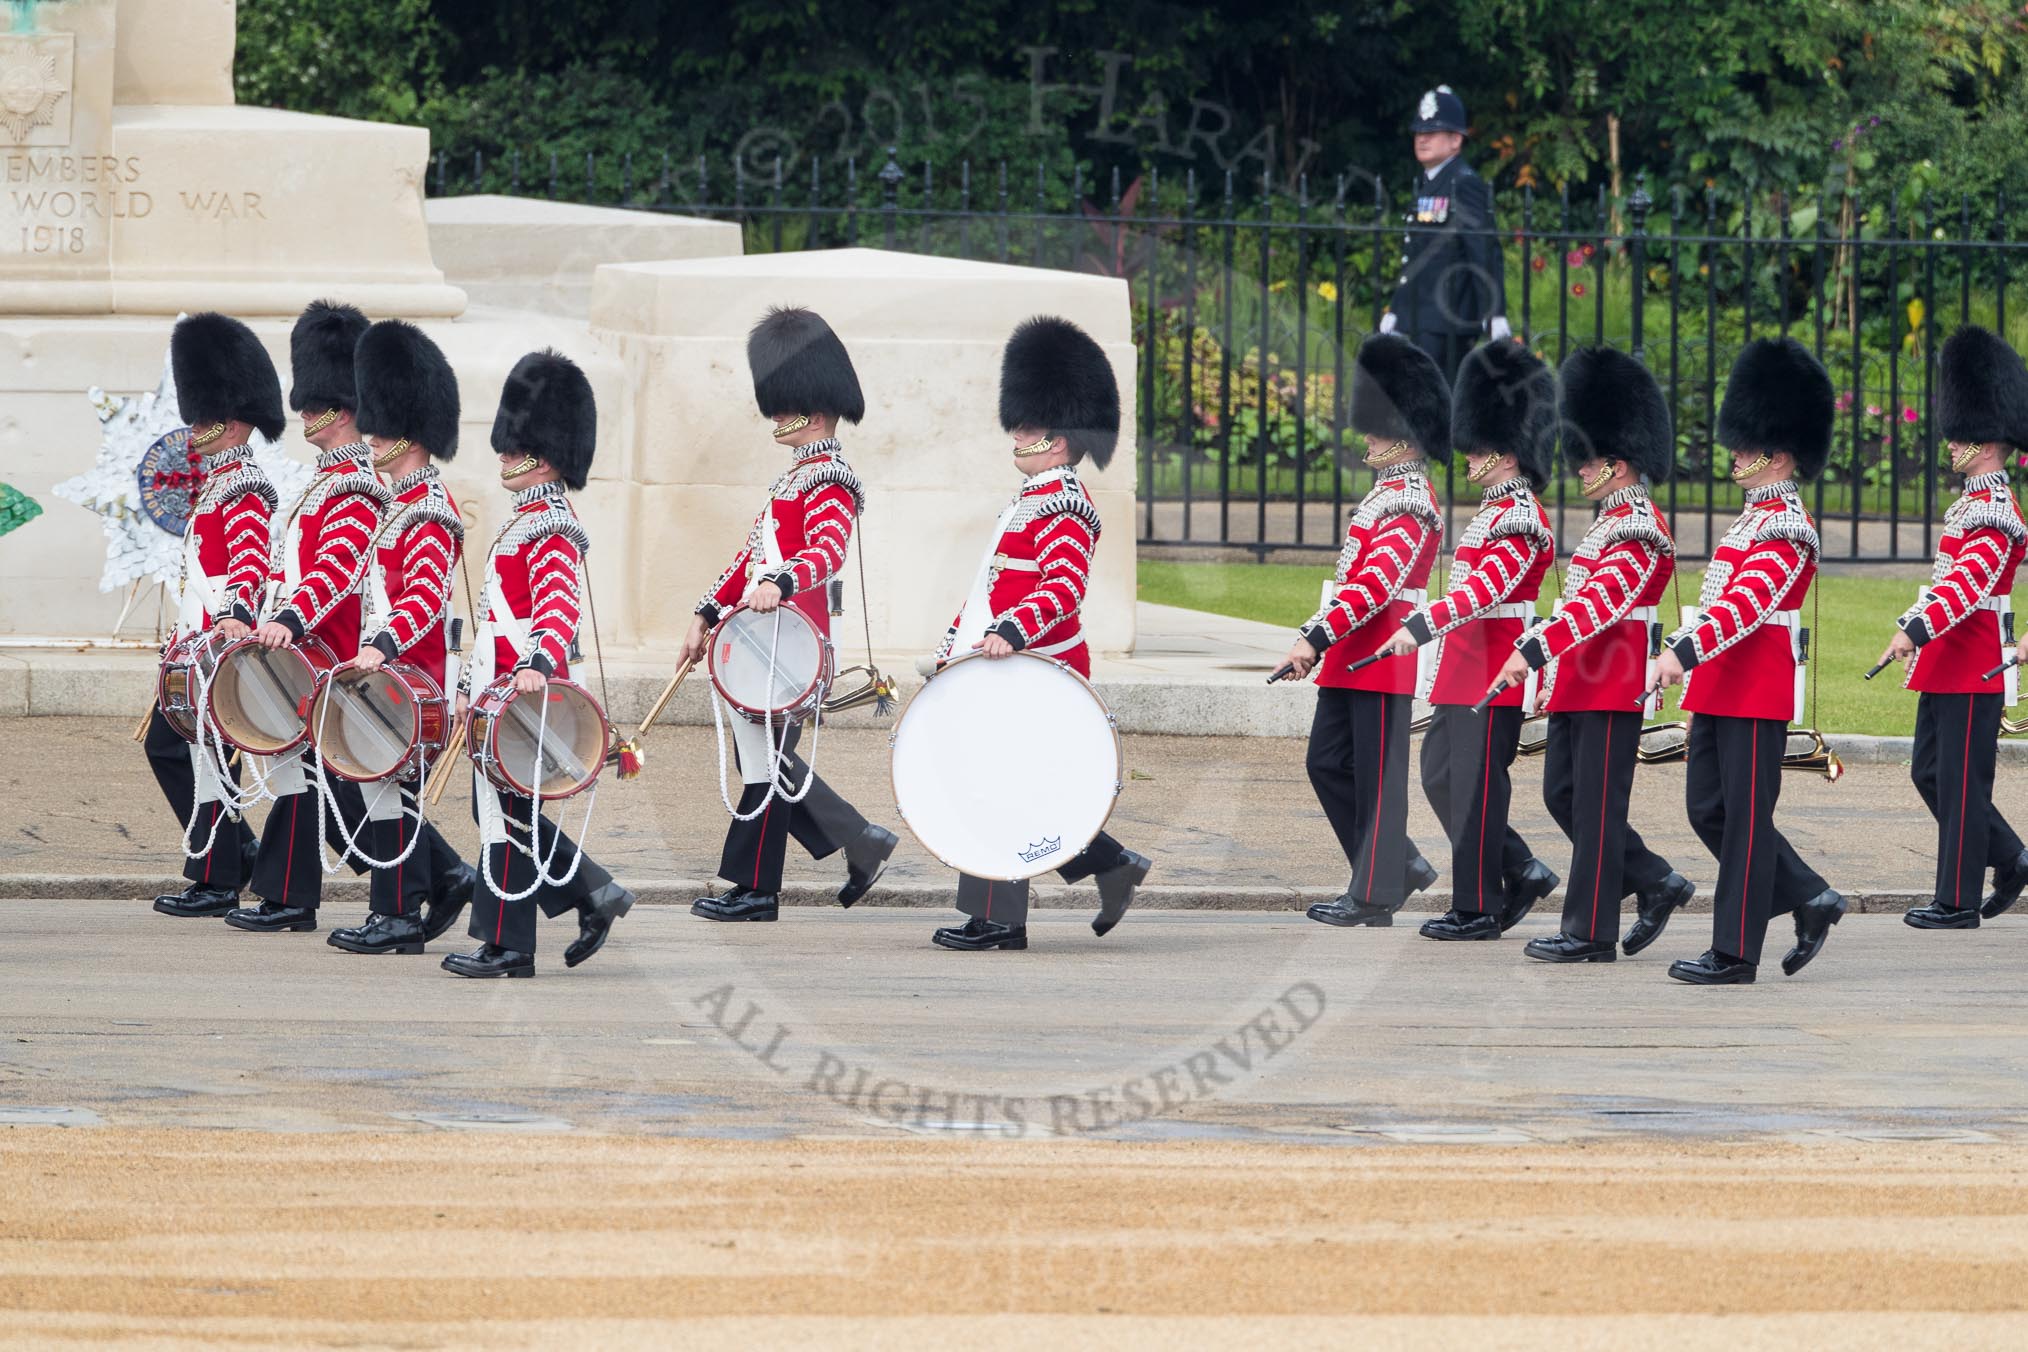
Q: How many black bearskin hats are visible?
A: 11